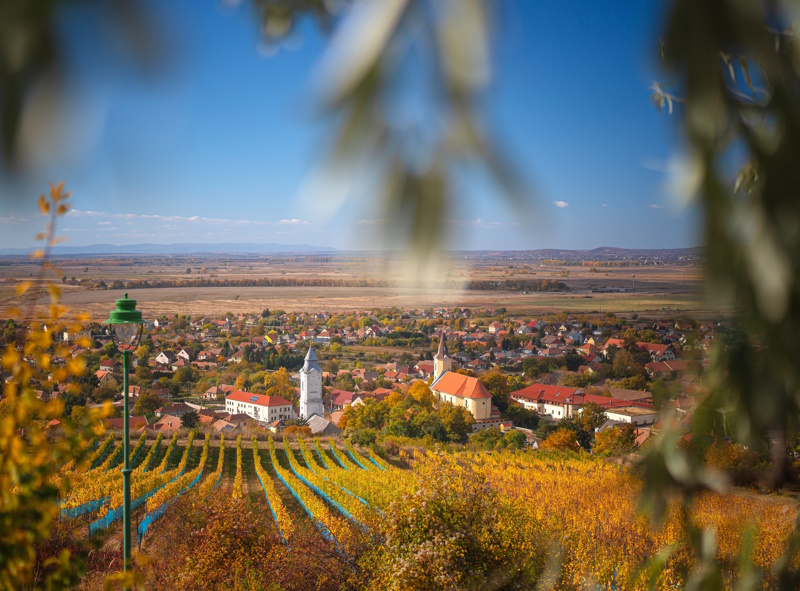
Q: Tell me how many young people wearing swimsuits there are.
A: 0